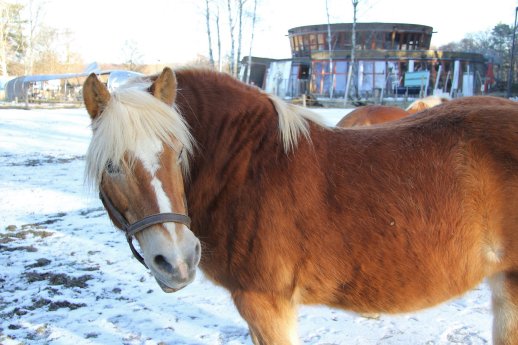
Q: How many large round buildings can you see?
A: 1